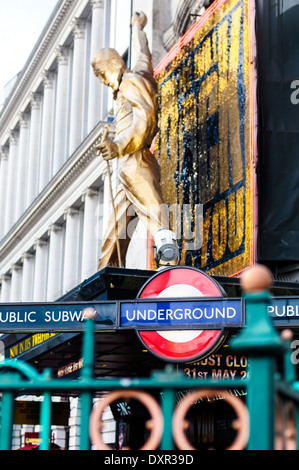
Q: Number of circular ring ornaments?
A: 2